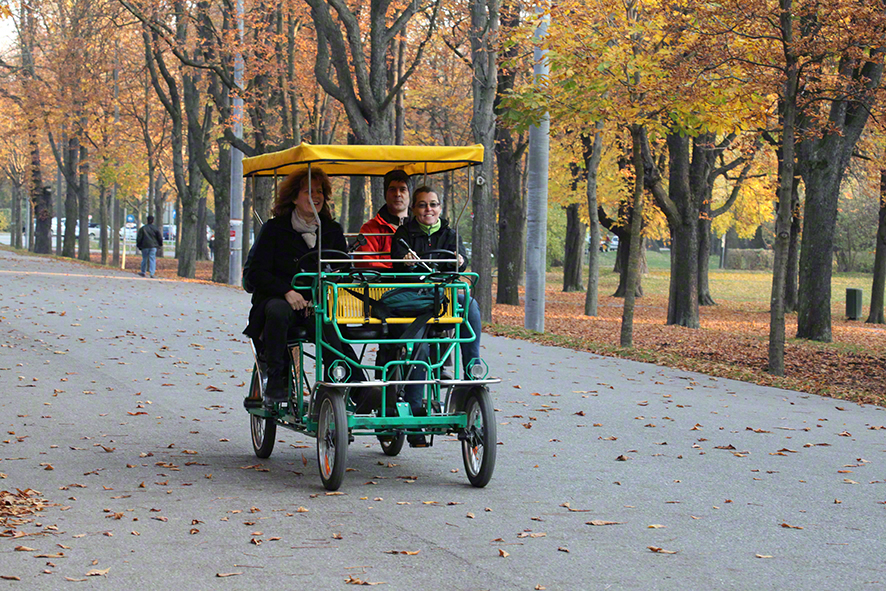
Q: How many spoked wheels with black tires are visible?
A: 4